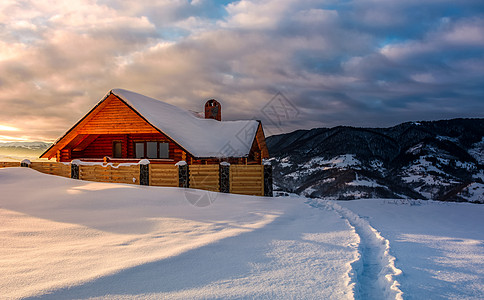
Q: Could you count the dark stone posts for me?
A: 6